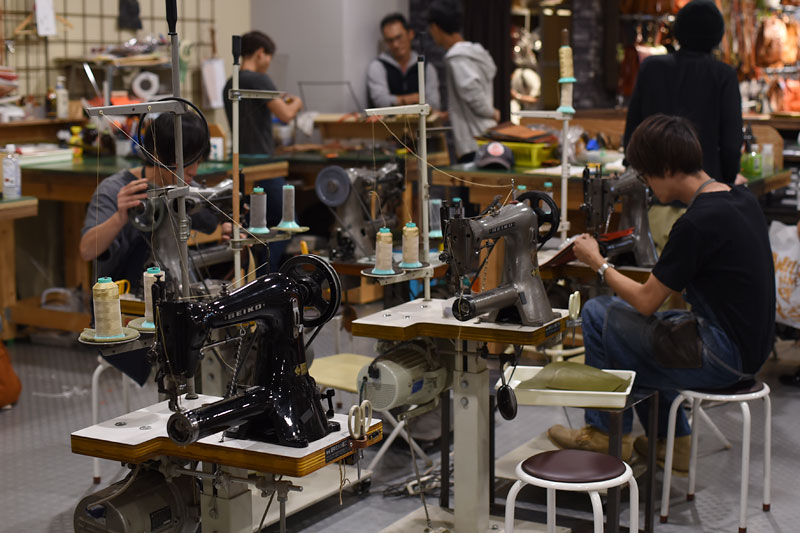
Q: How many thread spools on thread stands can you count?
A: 12